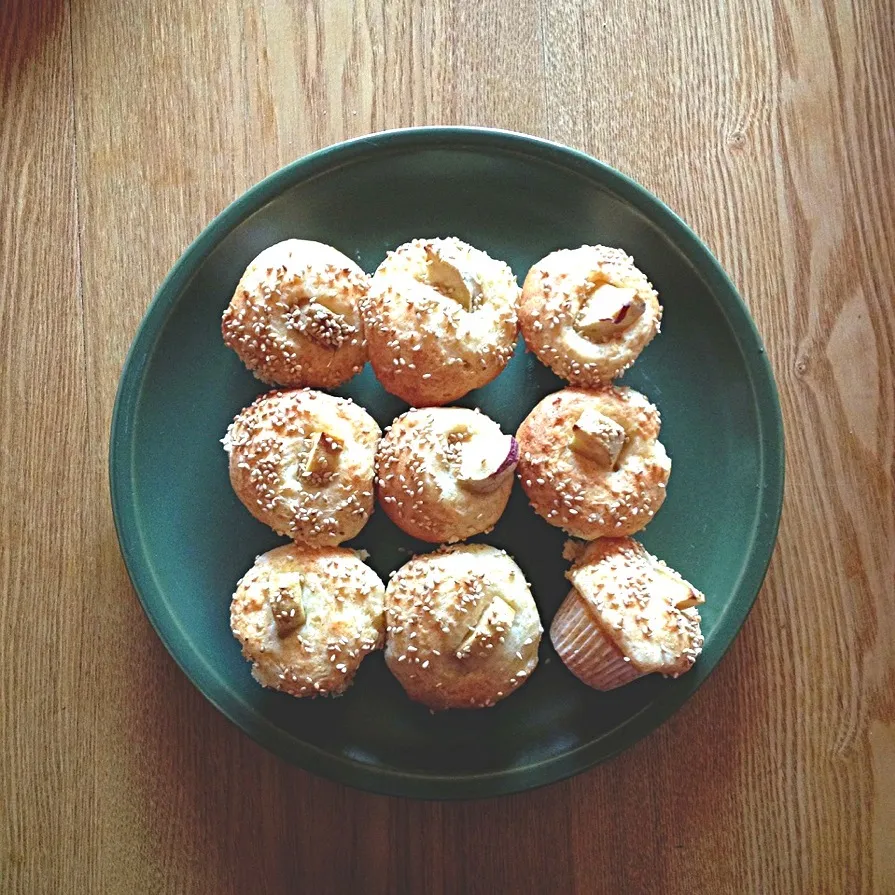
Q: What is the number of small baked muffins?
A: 9